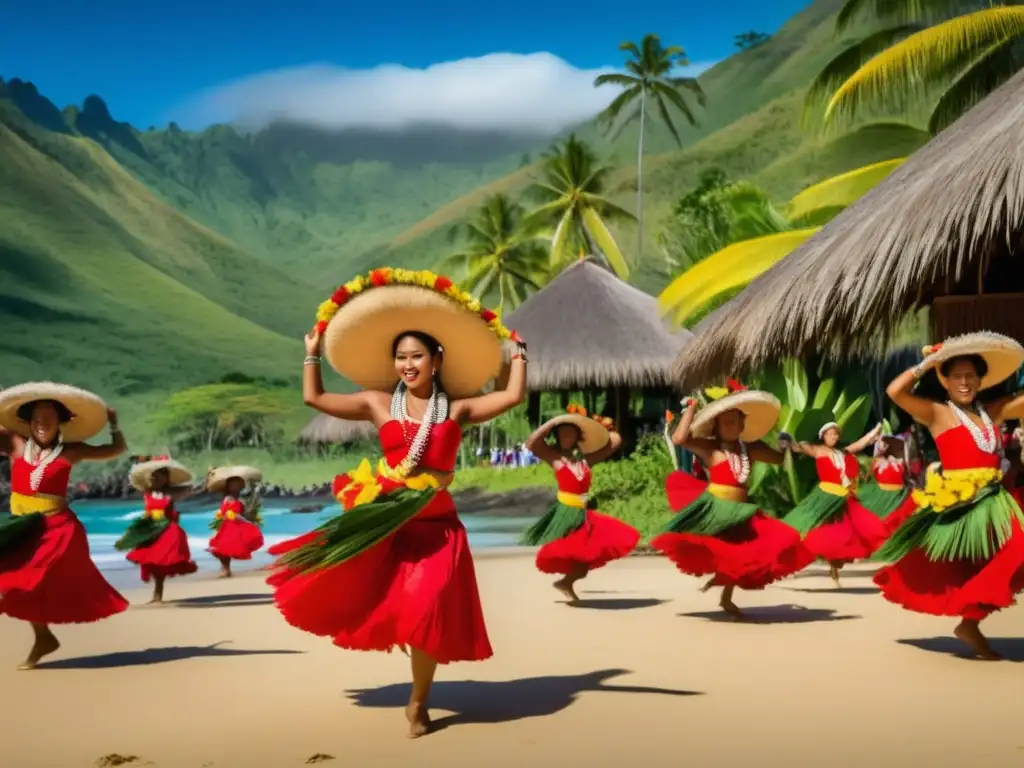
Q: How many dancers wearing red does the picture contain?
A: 9